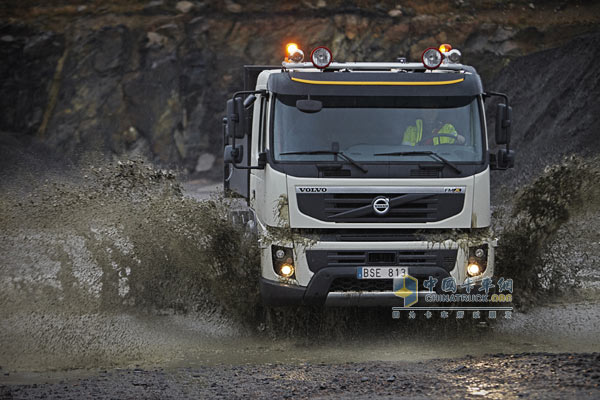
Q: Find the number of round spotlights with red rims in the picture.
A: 2